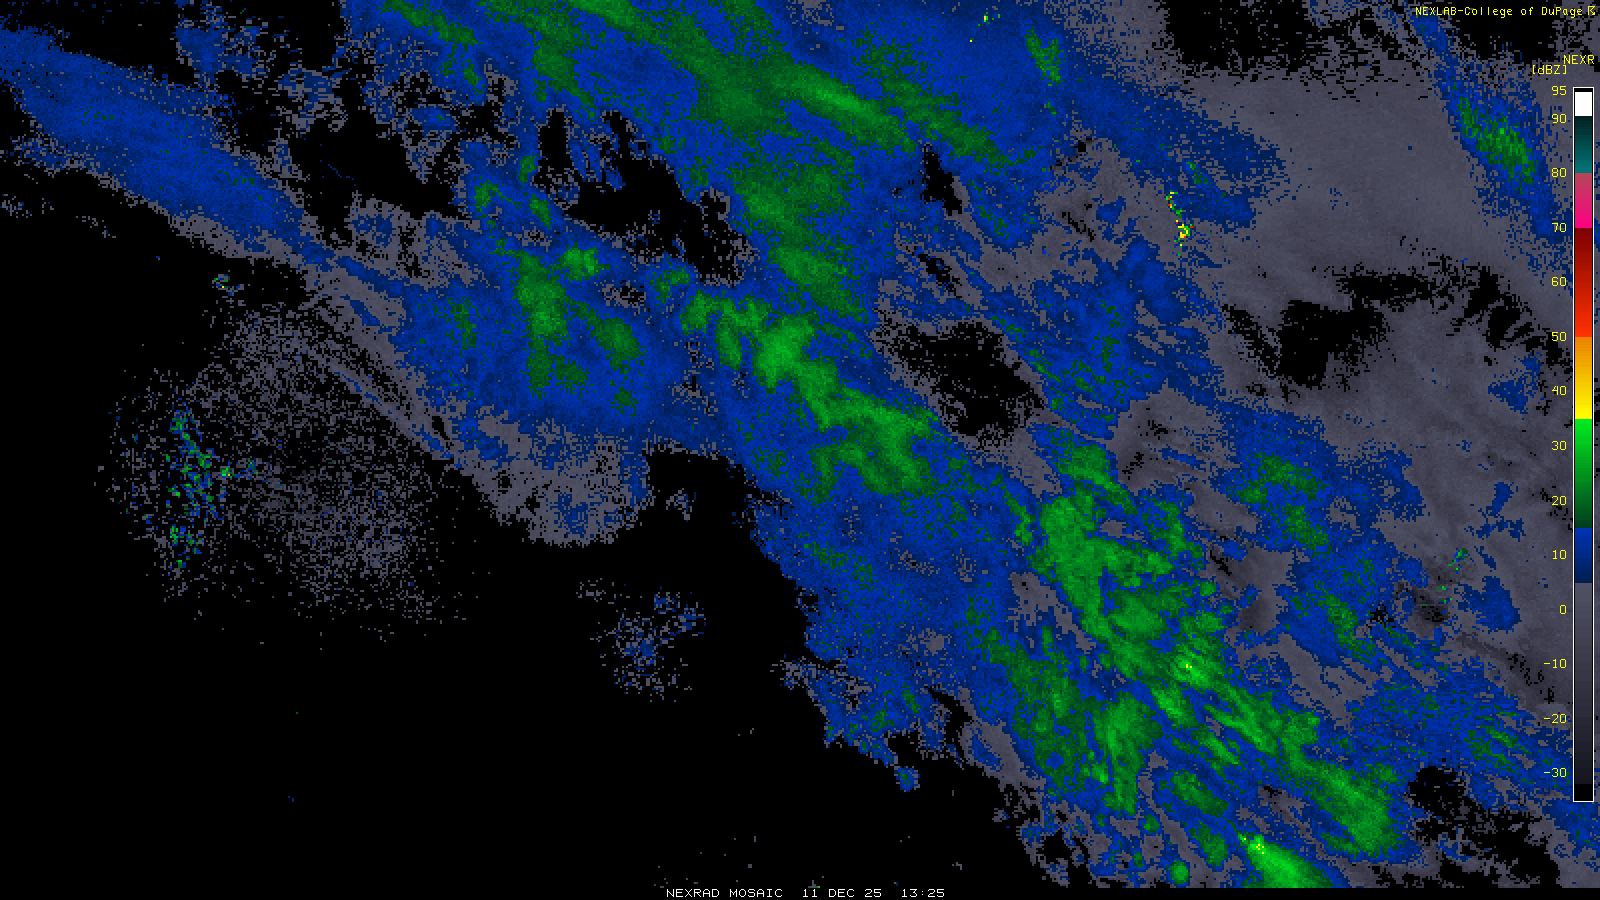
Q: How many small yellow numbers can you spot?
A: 14